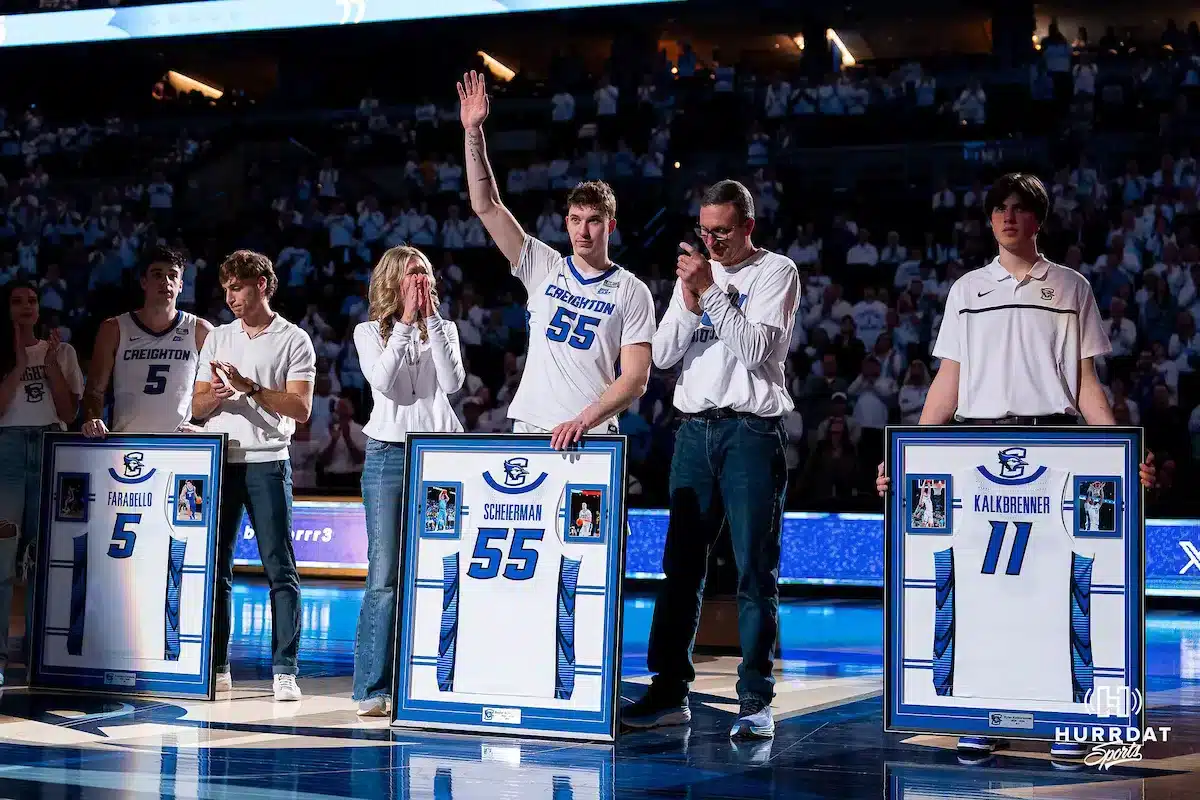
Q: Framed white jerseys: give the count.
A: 3